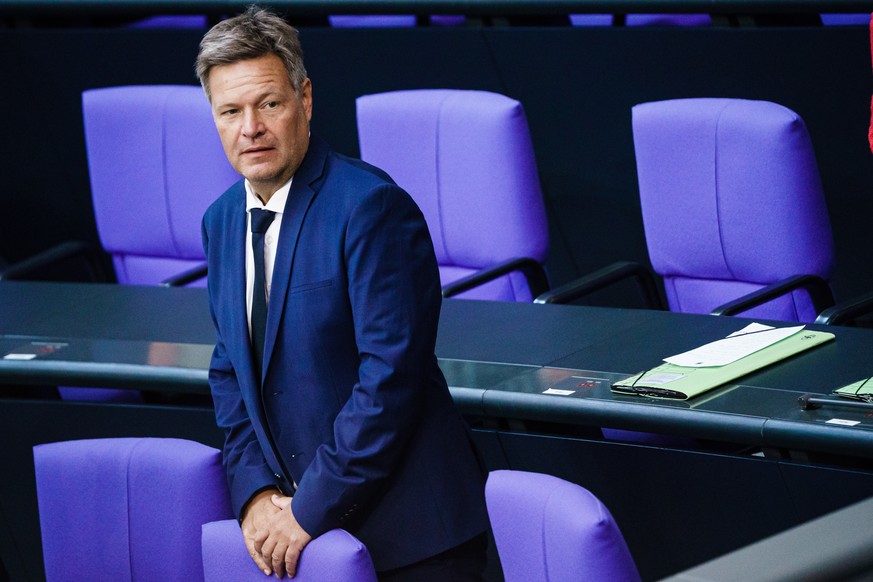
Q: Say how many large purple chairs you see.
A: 6